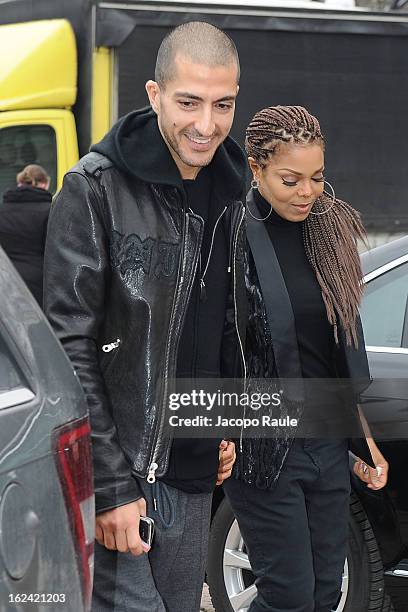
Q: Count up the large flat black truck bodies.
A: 1